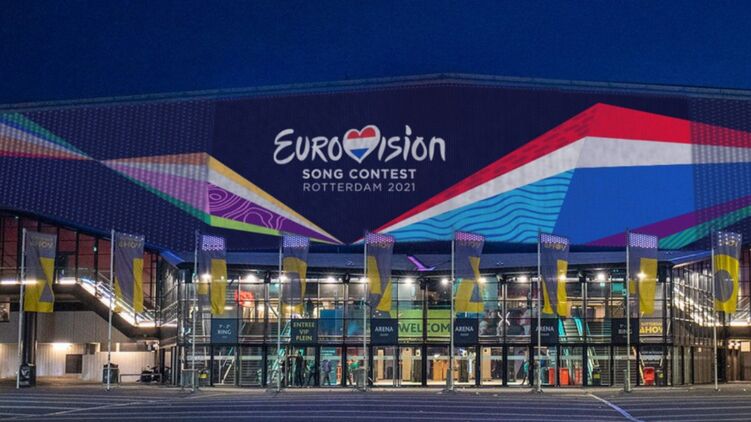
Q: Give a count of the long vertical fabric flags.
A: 9